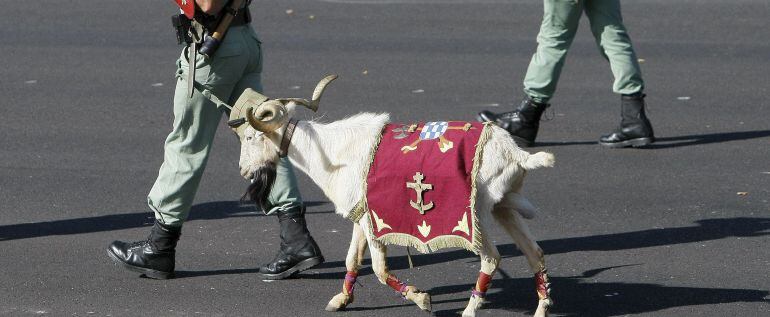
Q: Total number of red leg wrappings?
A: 4